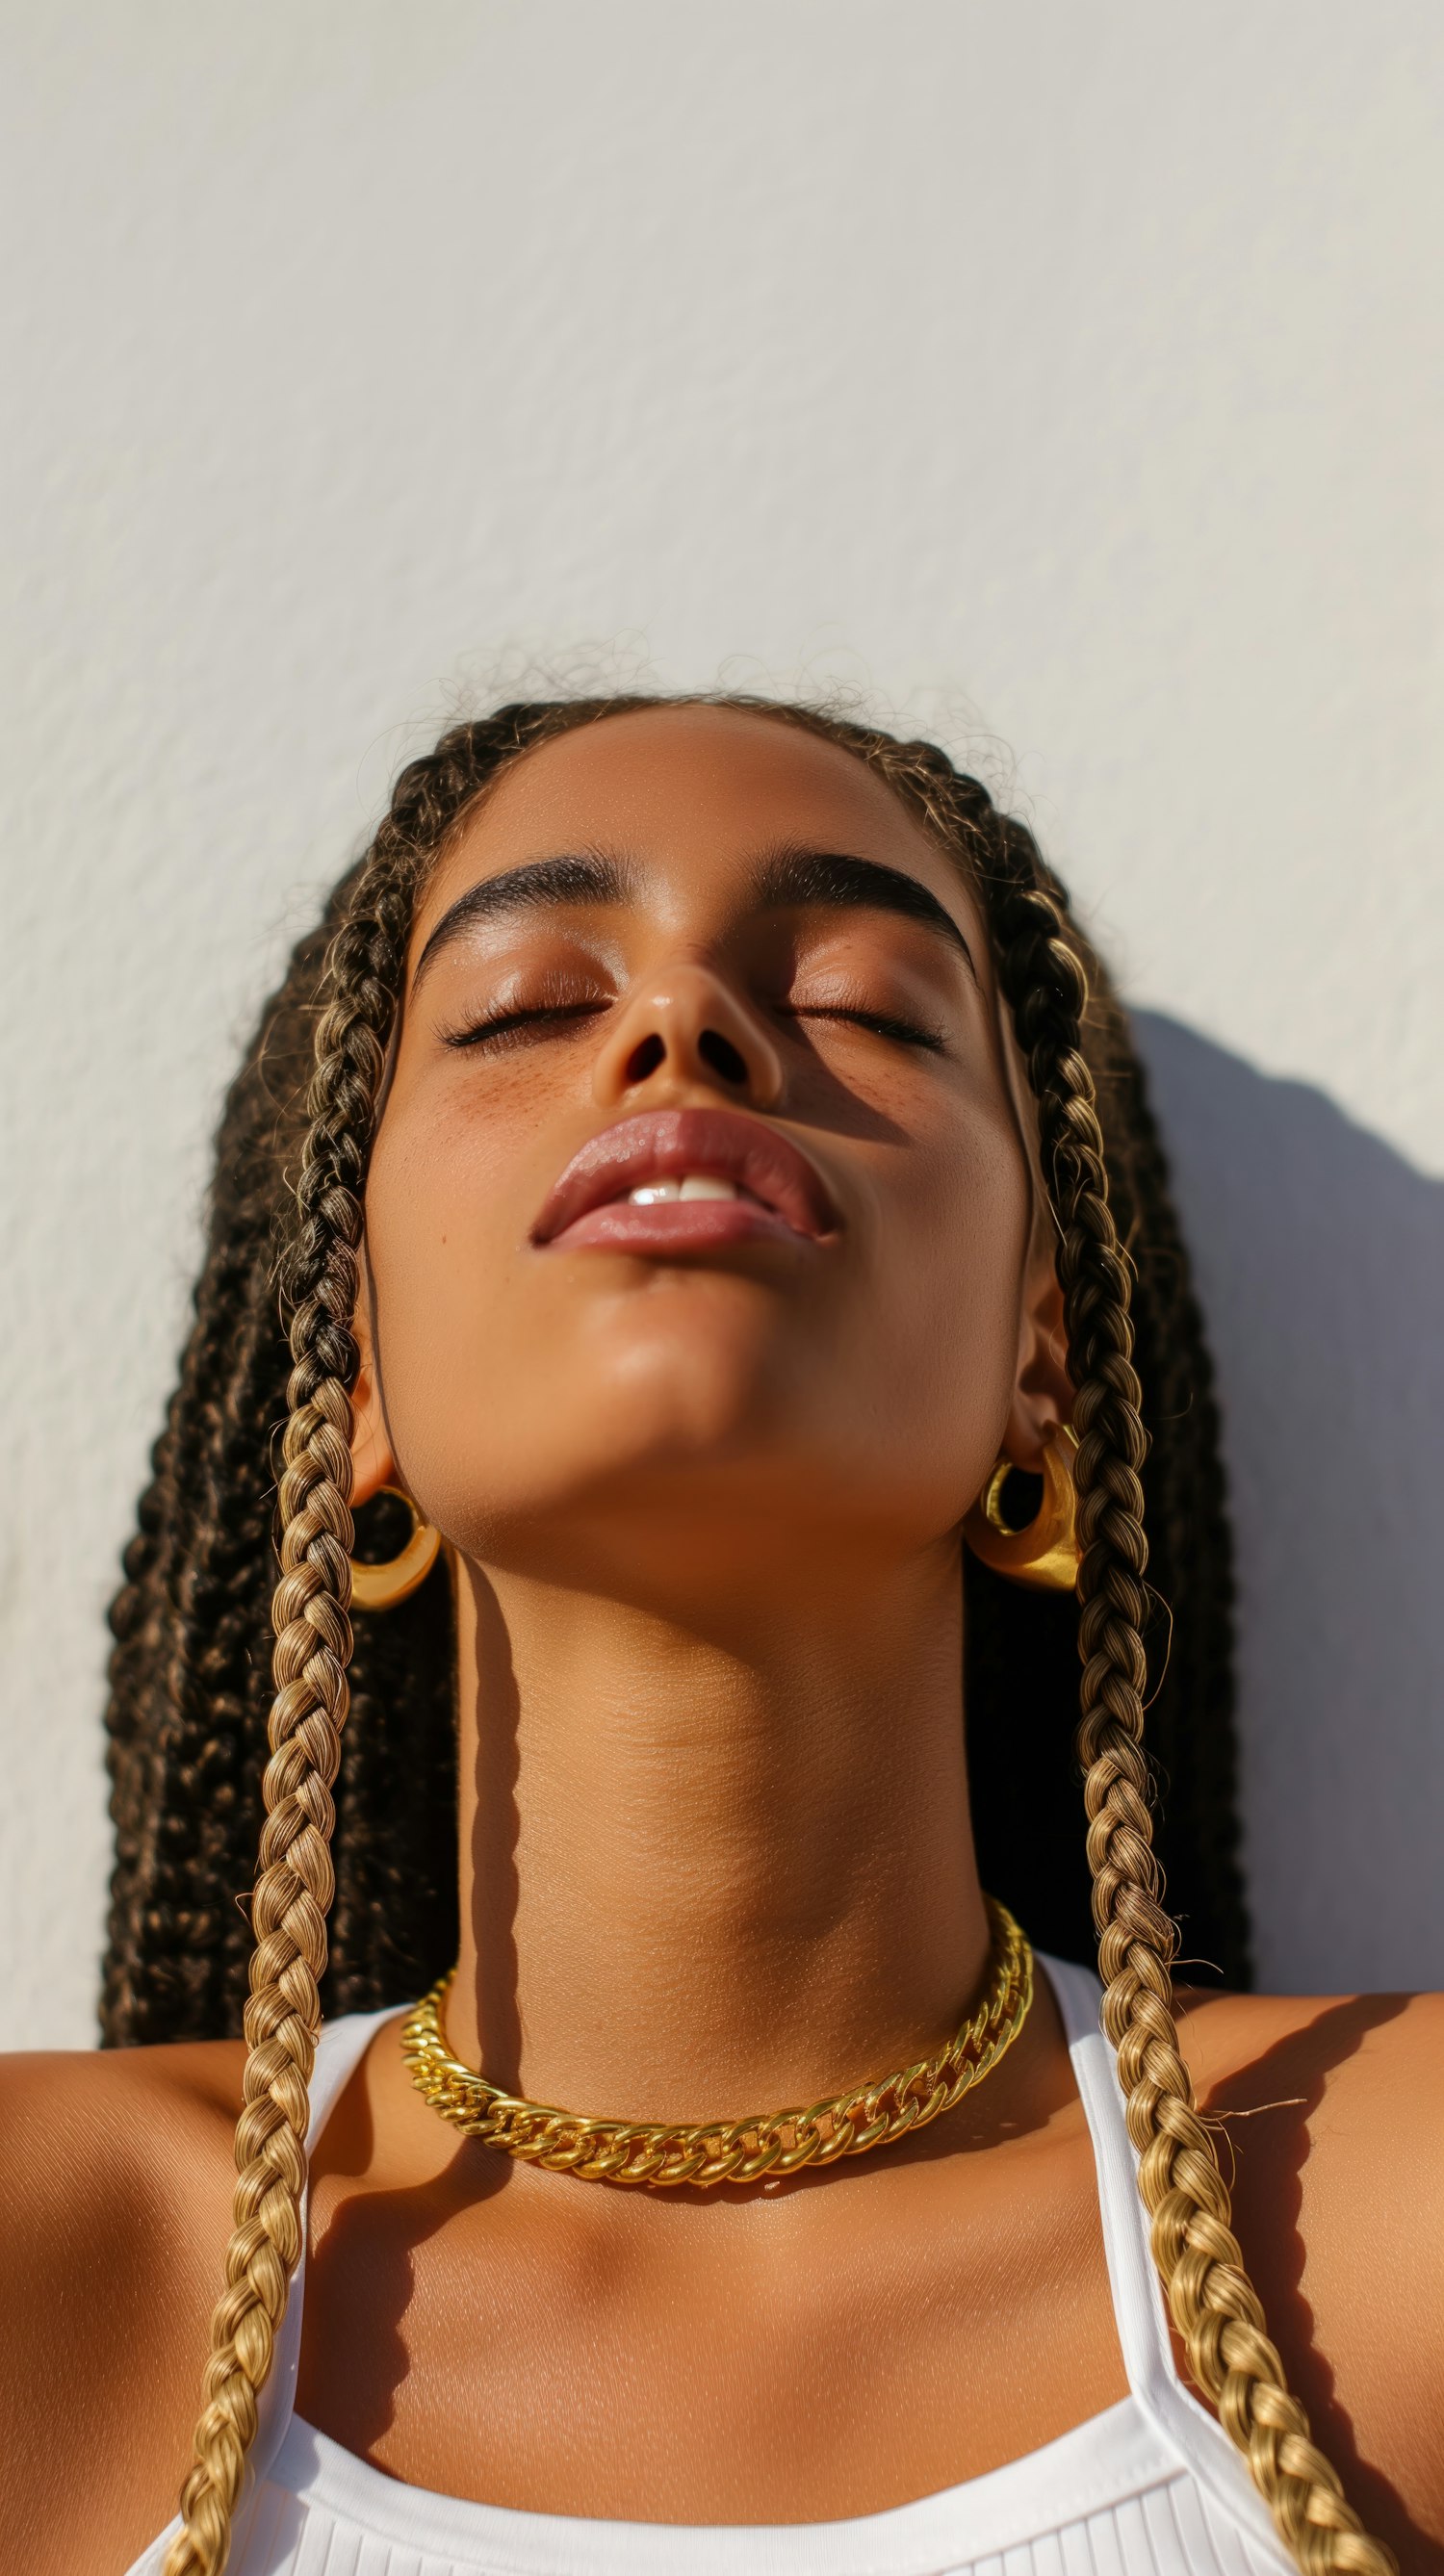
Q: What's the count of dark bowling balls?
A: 0